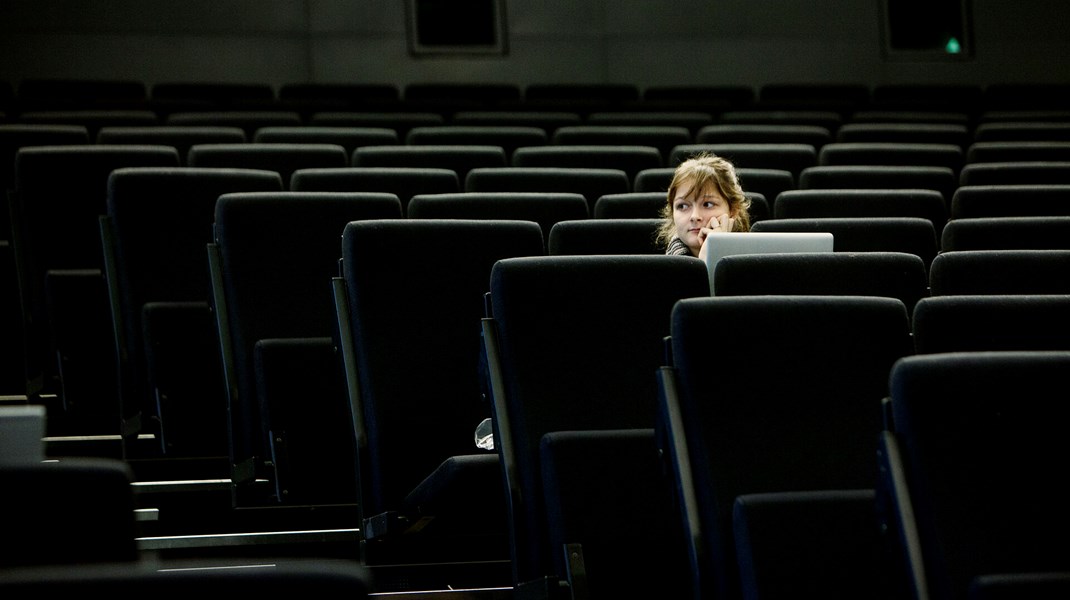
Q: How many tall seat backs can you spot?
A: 7